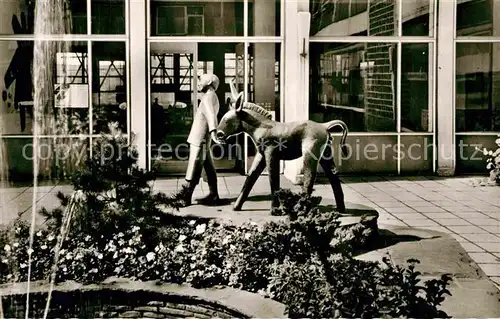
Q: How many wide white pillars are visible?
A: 3